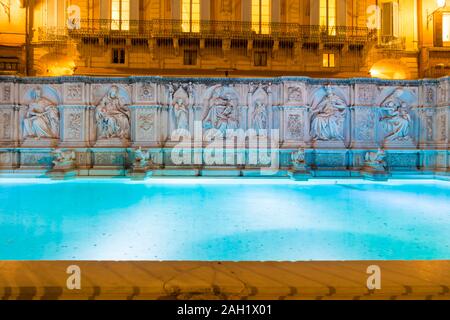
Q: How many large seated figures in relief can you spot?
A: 5